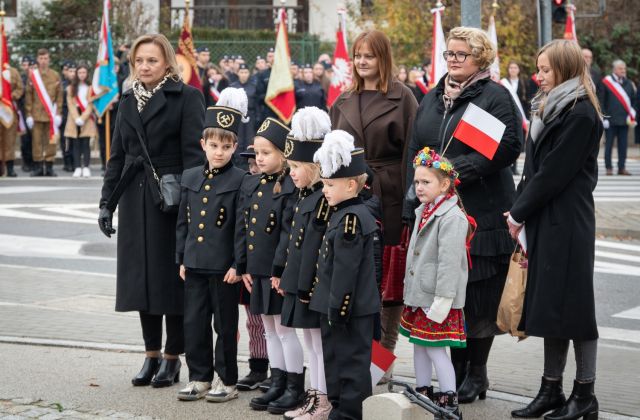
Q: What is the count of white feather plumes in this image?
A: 3